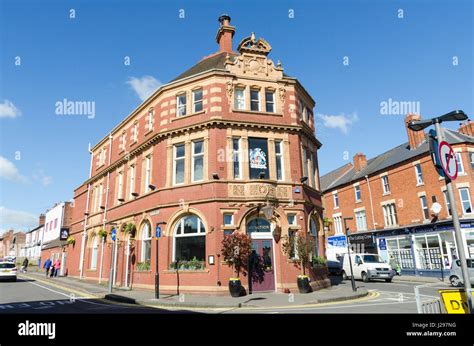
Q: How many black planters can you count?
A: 2